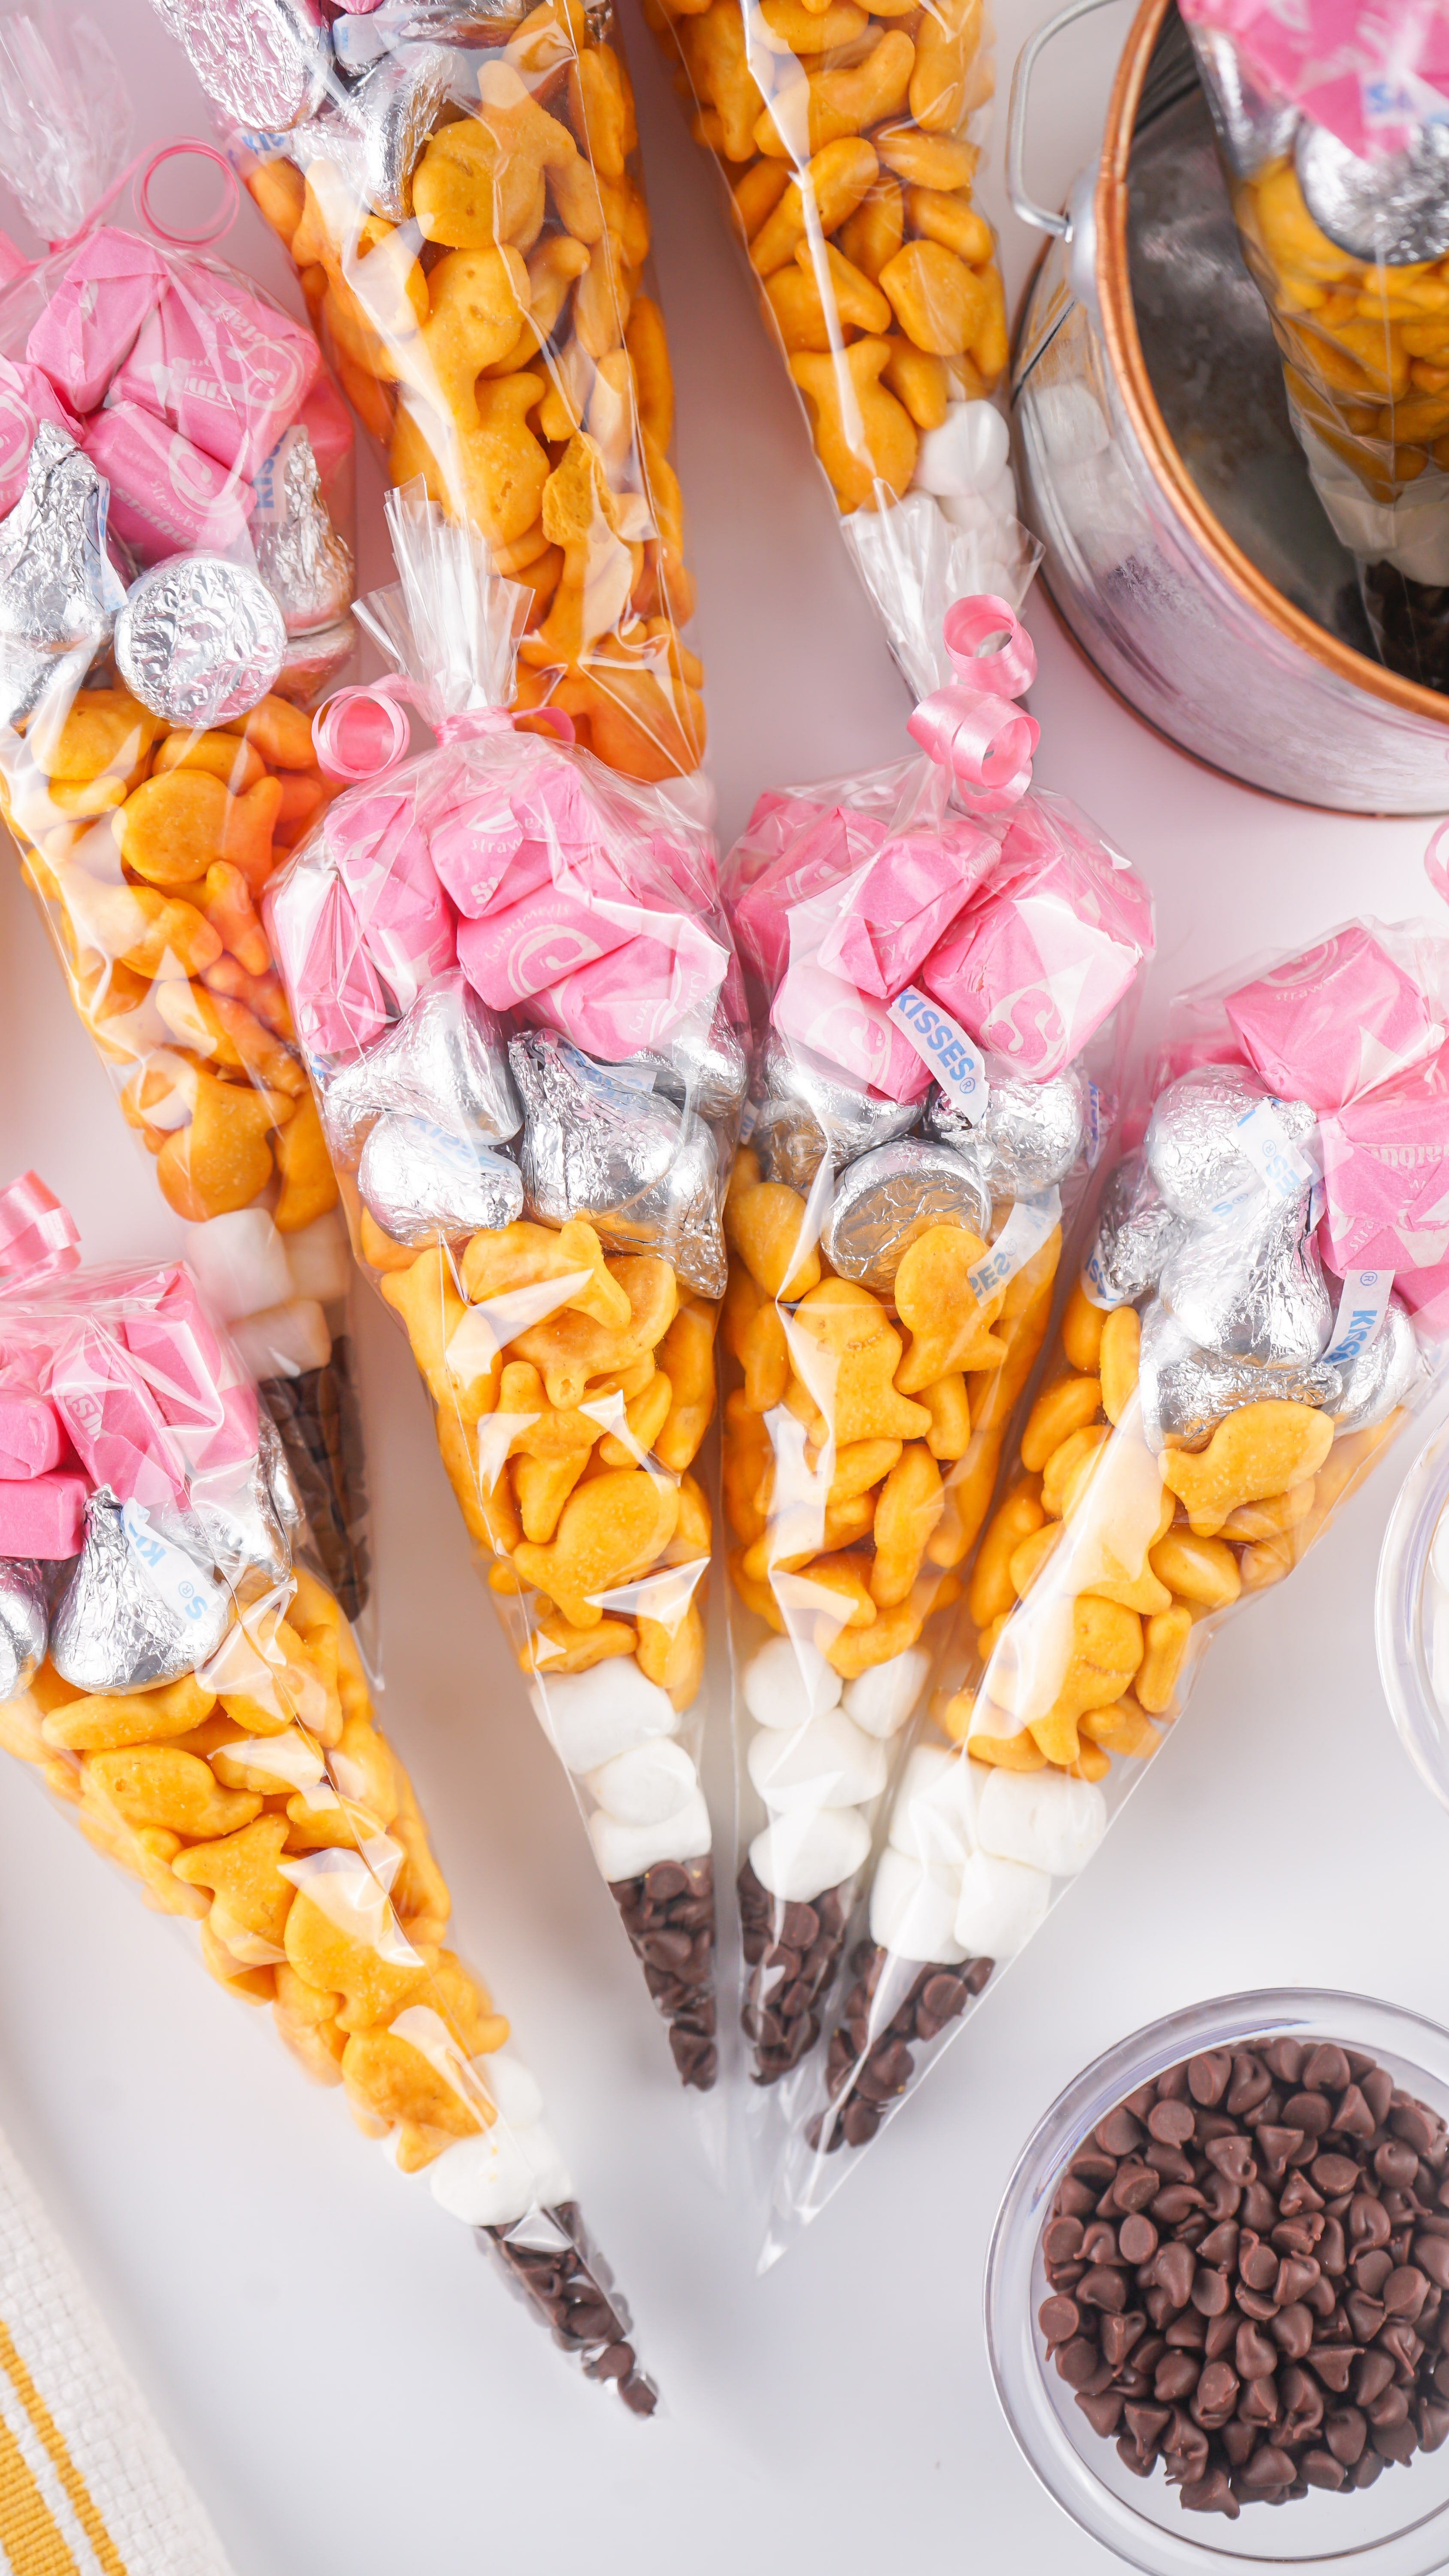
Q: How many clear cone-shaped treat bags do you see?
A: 8